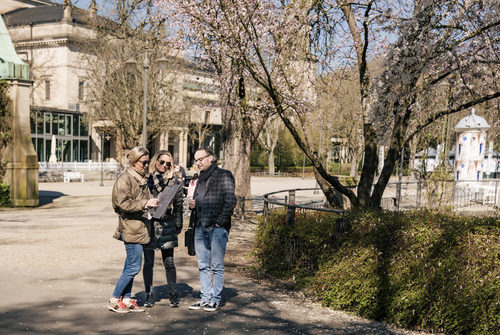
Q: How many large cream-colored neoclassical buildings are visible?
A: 1